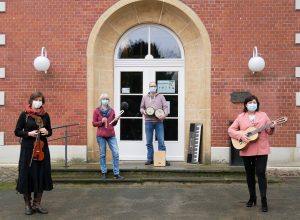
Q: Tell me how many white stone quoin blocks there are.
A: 10